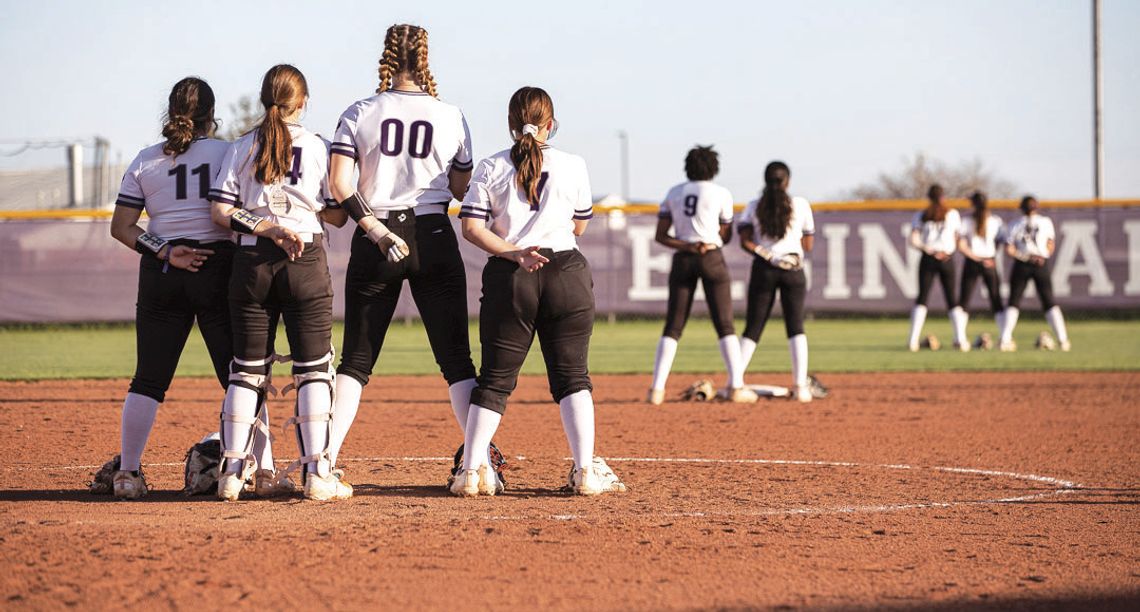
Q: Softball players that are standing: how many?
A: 9